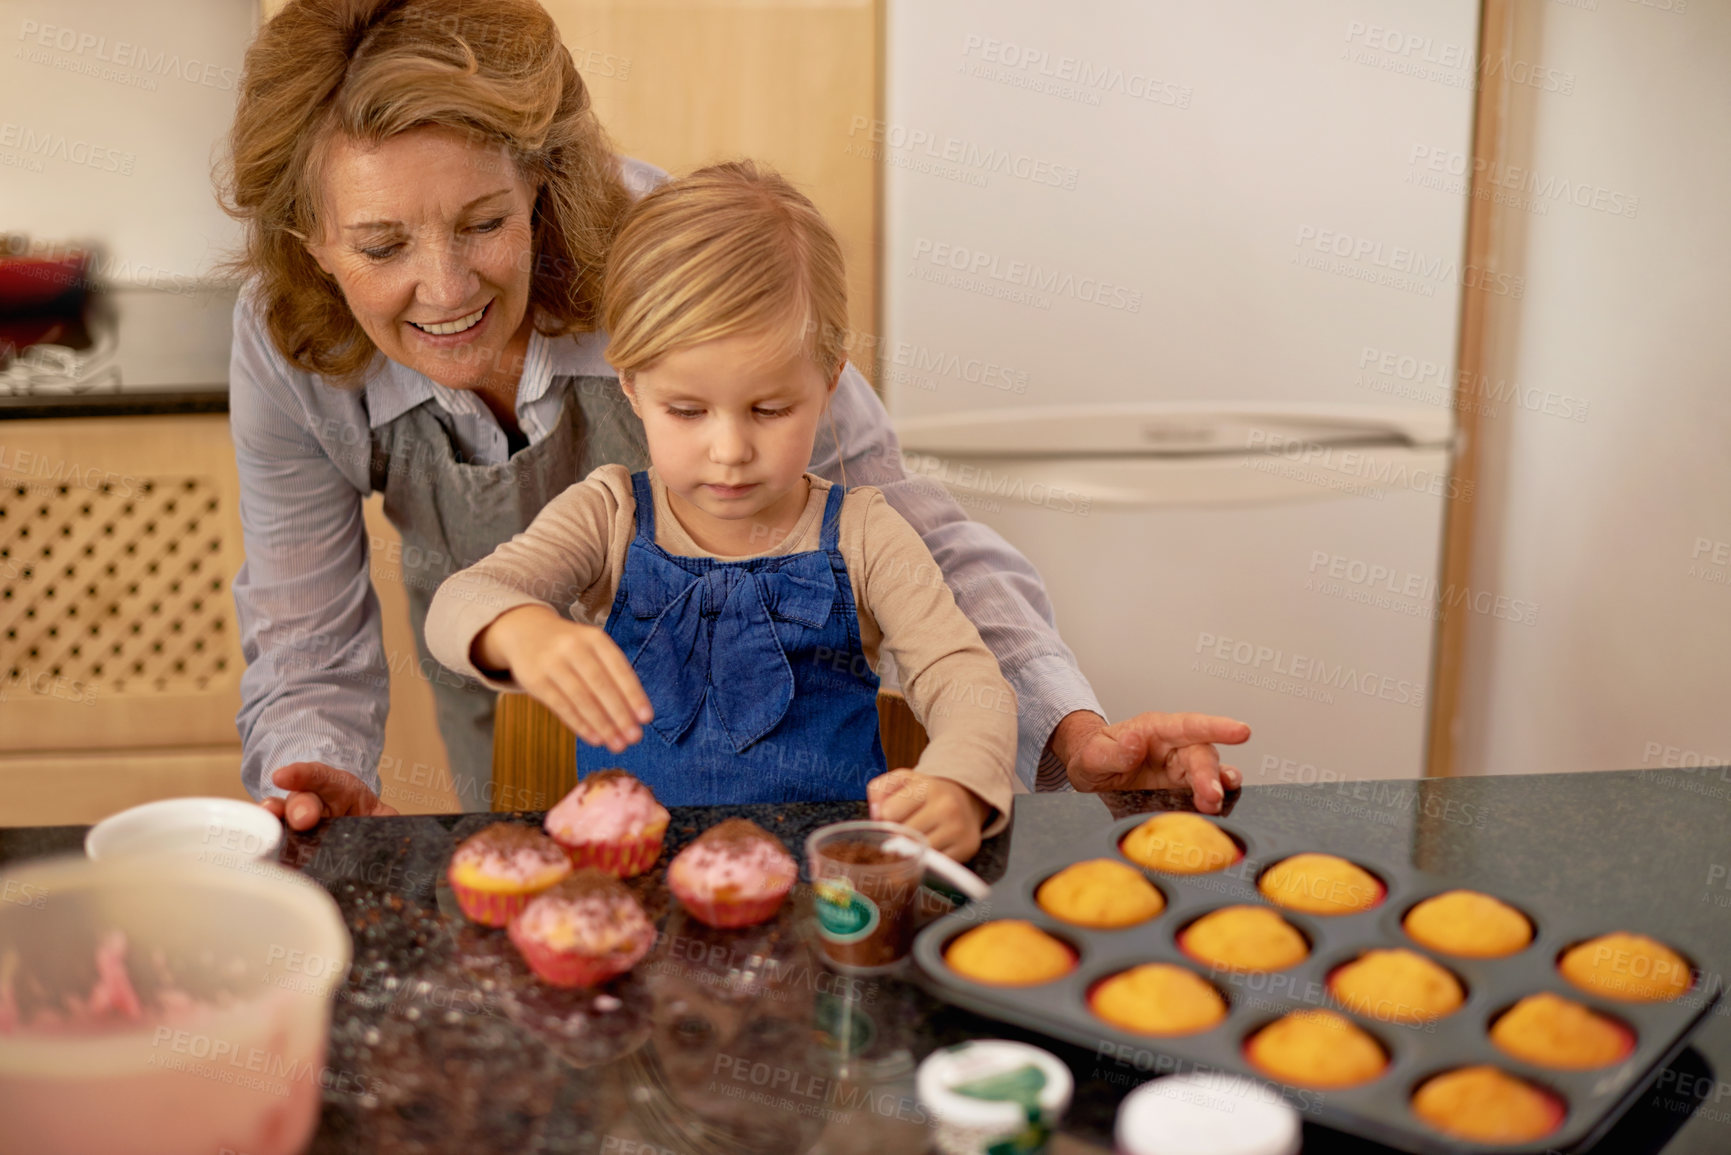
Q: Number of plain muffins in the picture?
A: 12